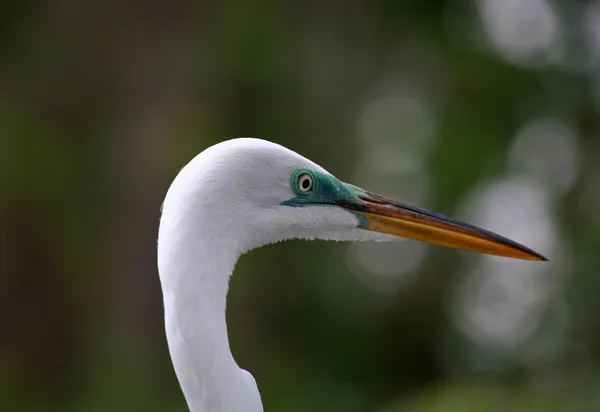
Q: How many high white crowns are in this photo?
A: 1